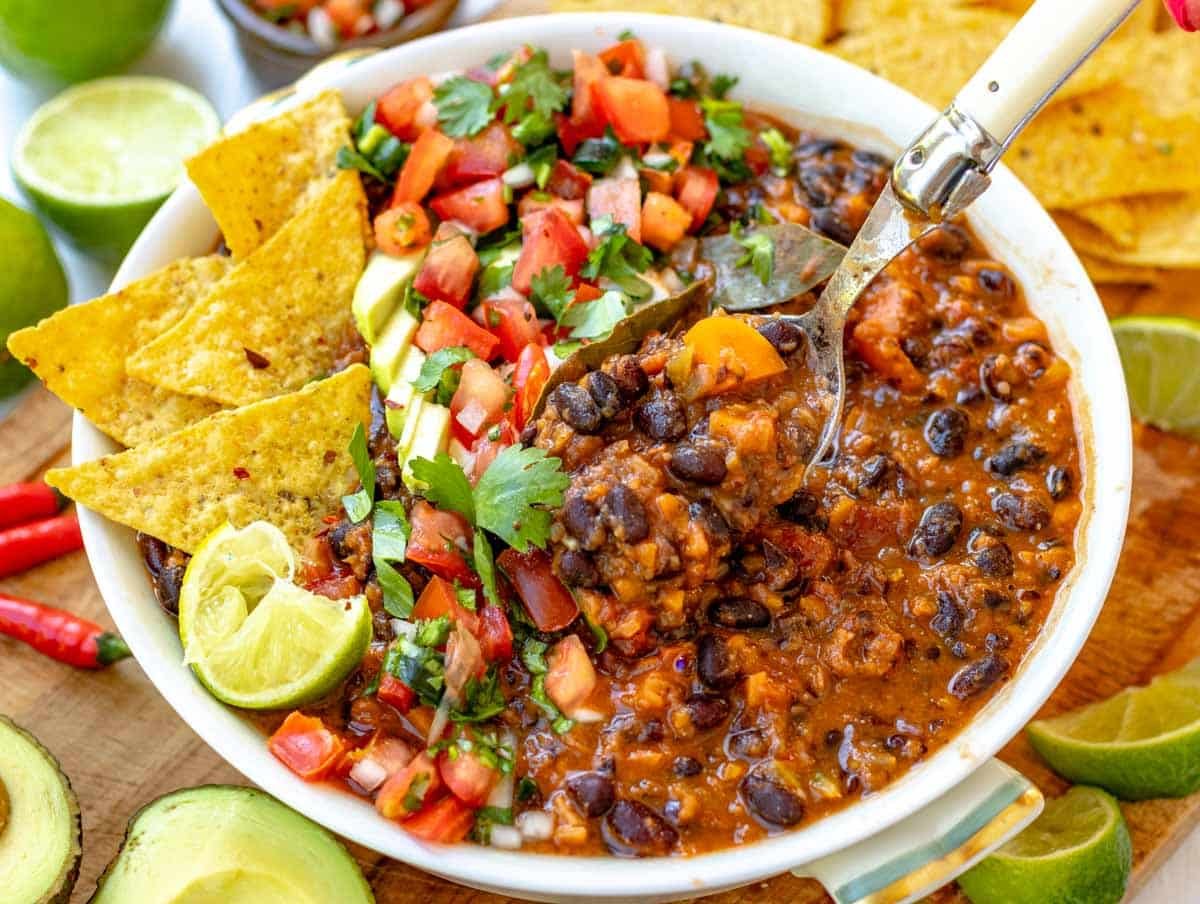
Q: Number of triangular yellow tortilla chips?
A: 4